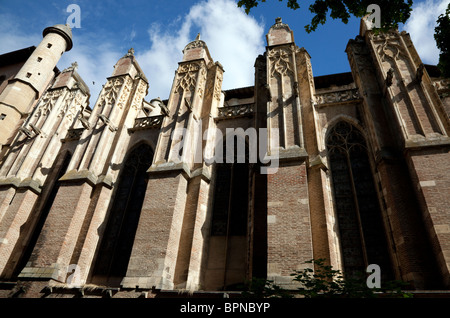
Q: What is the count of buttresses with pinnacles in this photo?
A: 5